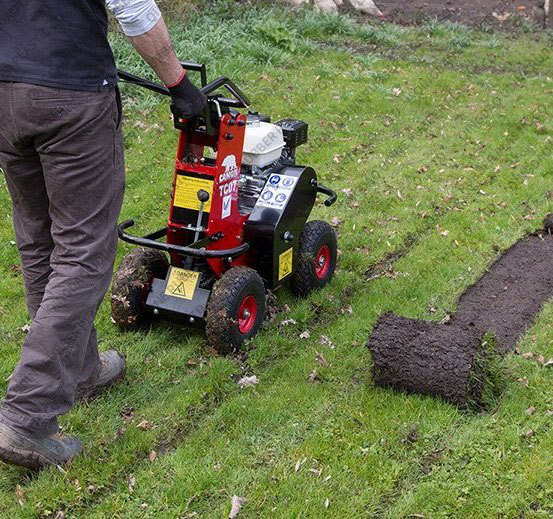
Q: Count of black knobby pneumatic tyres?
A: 3